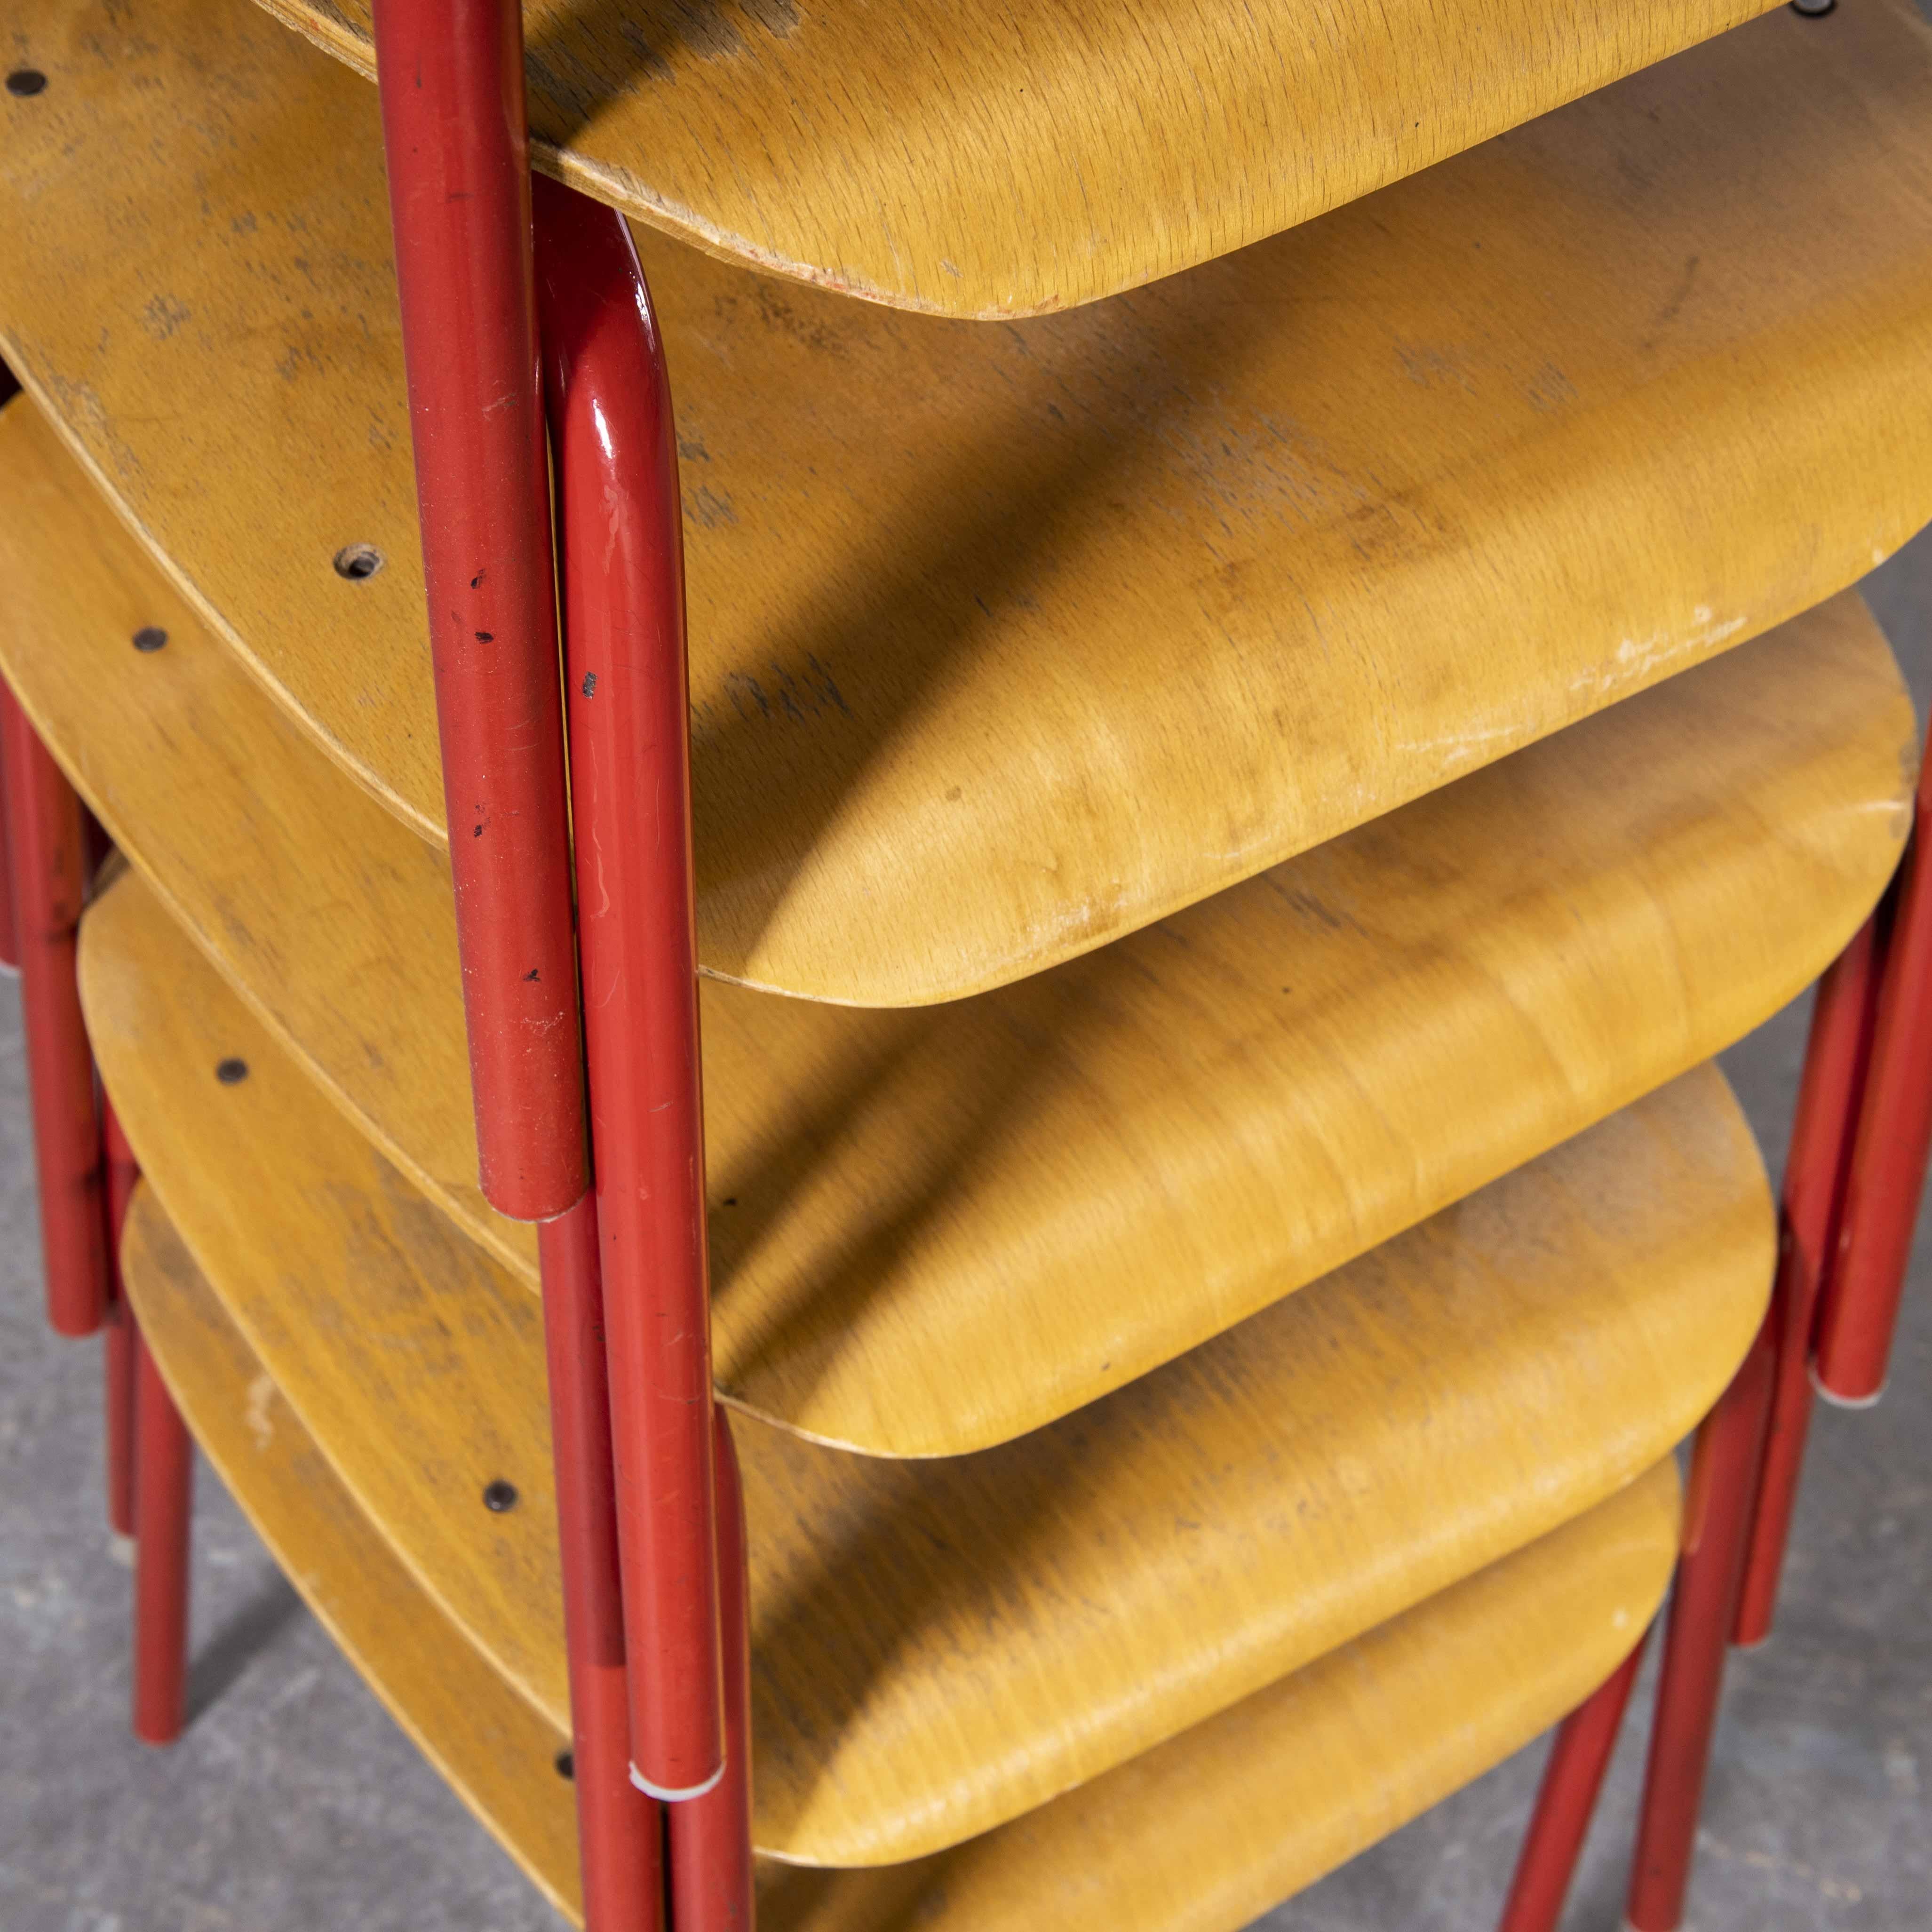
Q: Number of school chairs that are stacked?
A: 5